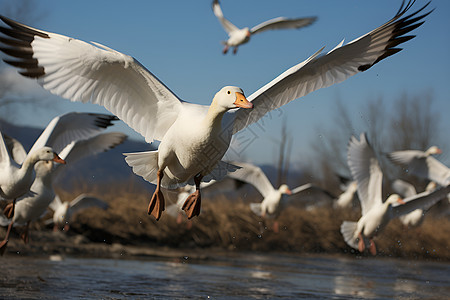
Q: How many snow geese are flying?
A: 11